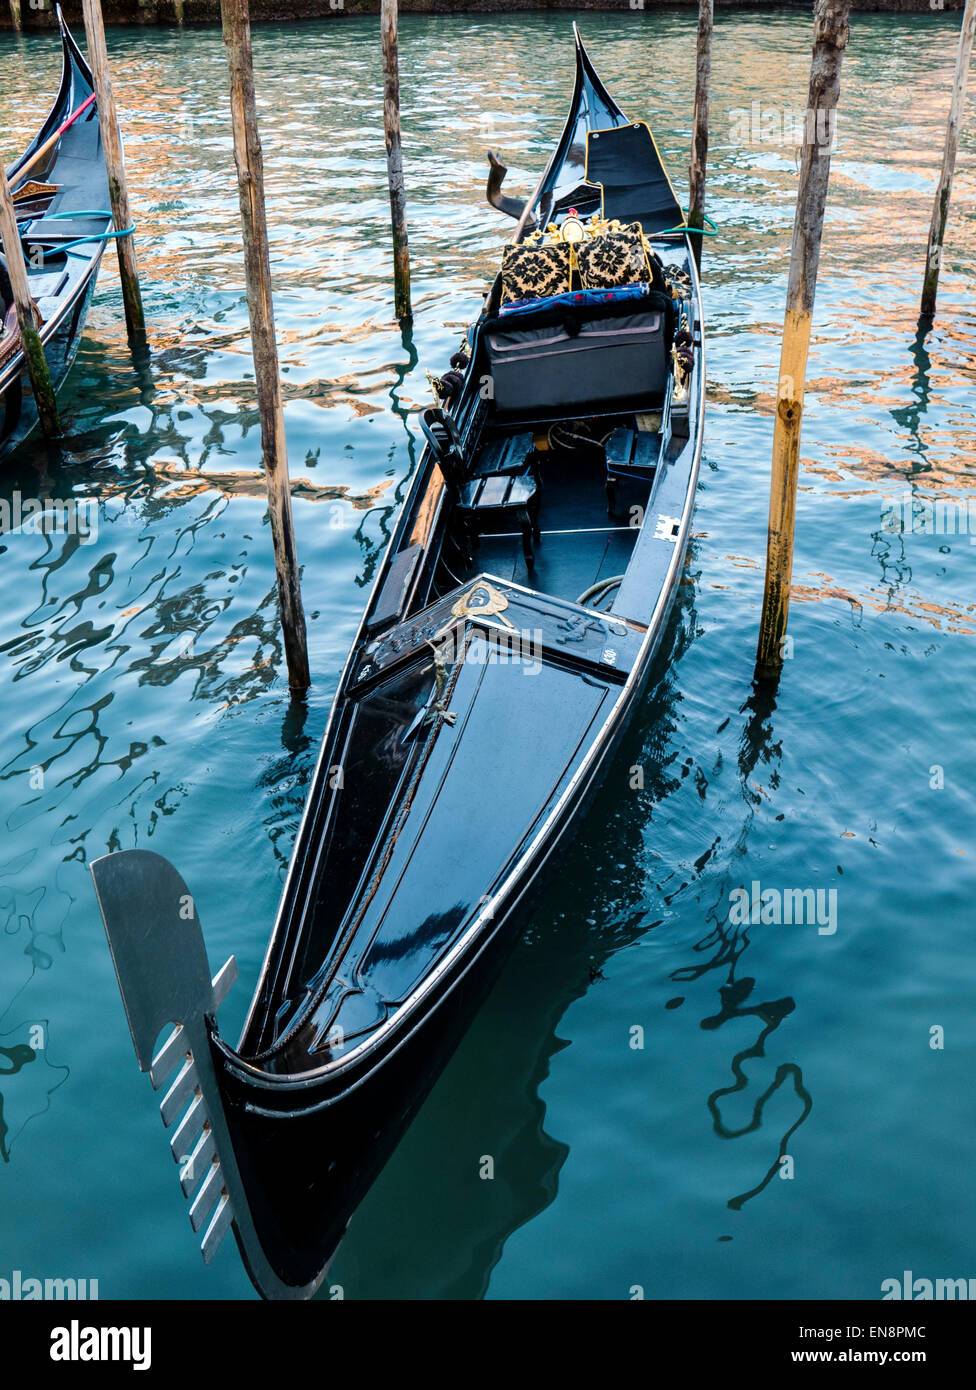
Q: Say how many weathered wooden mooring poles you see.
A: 7